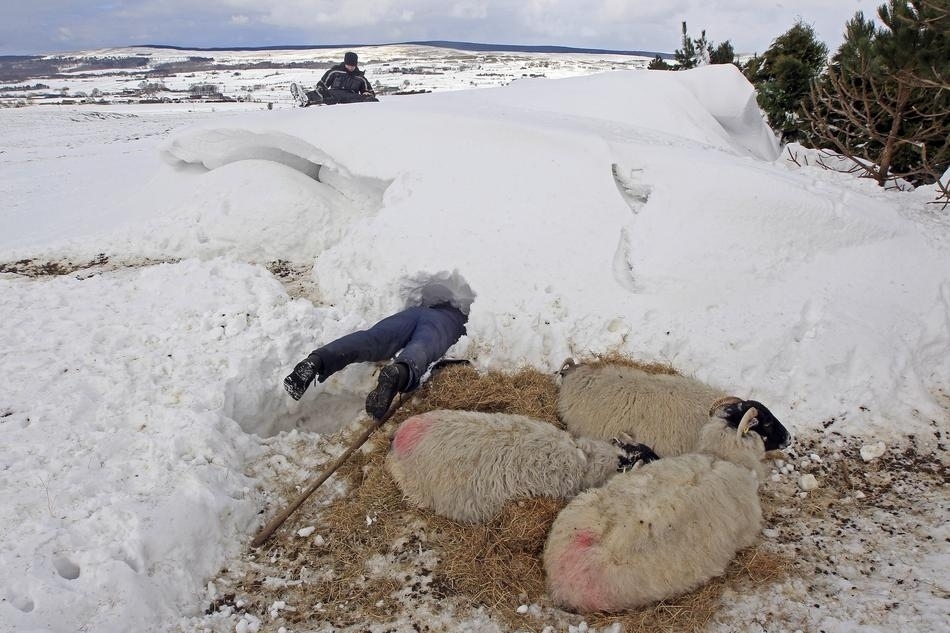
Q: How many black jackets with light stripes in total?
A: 1